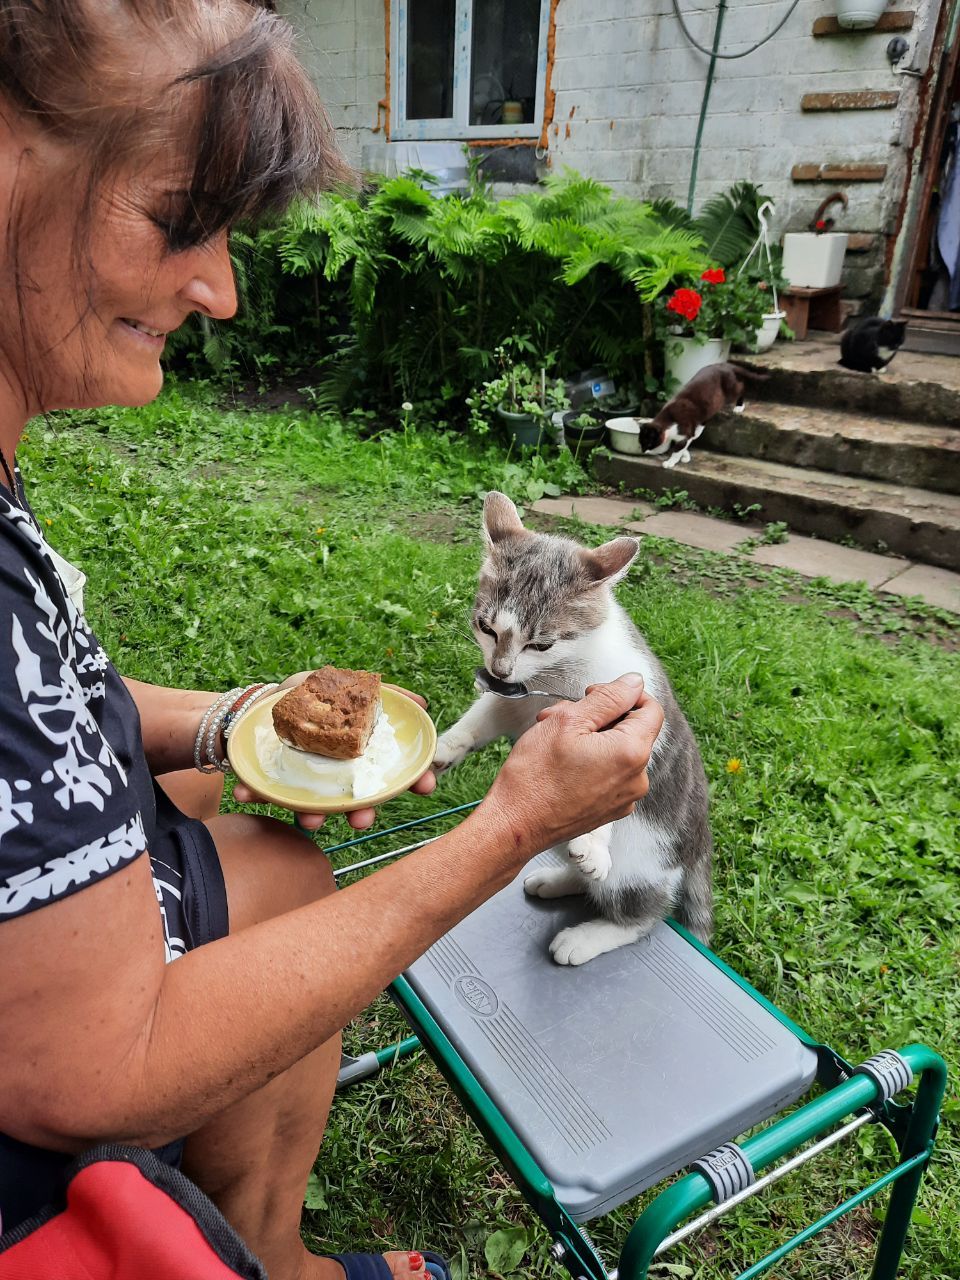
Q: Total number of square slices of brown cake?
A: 1